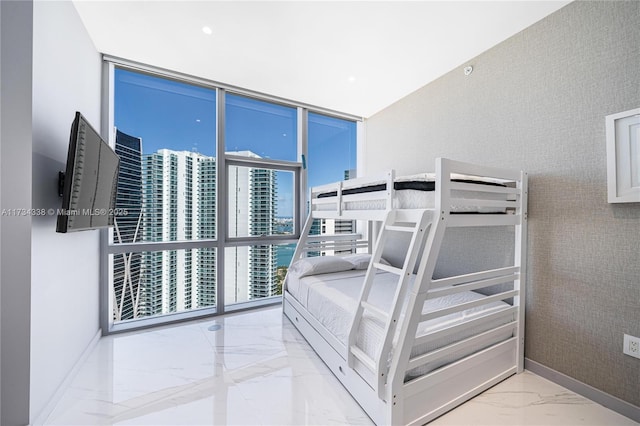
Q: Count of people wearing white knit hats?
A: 0